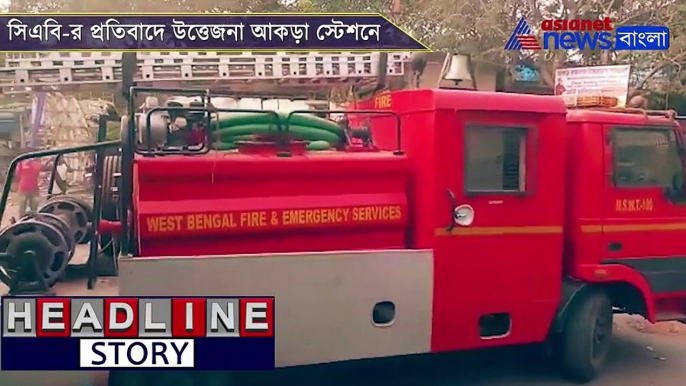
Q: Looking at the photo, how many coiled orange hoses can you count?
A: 0